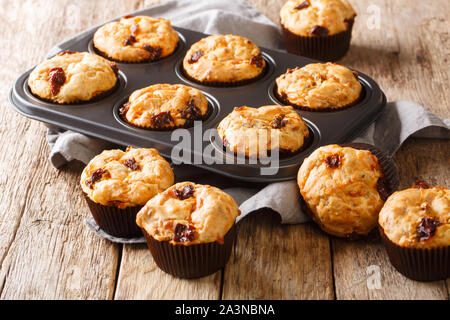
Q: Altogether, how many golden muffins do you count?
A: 11